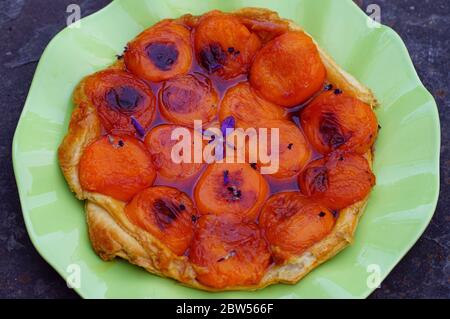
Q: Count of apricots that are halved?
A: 15